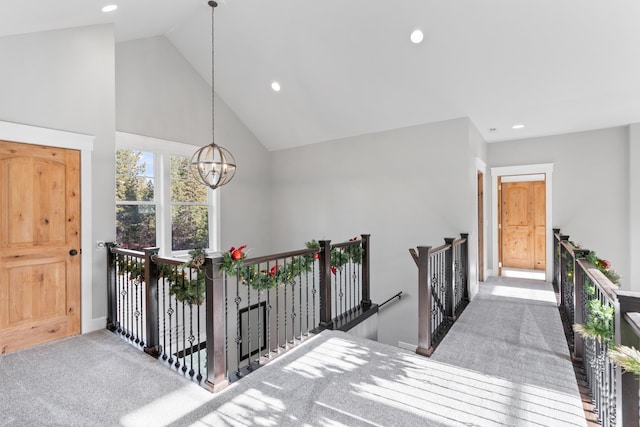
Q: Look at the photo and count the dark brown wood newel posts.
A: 12